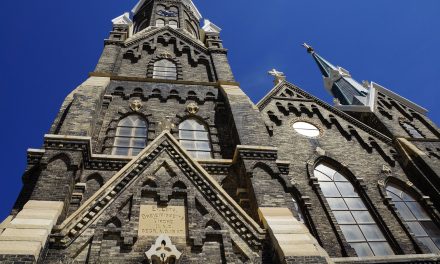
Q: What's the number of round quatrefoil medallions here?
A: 2